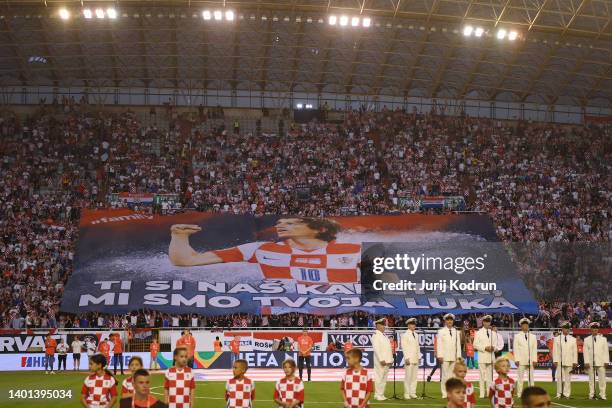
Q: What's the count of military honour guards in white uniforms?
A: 7